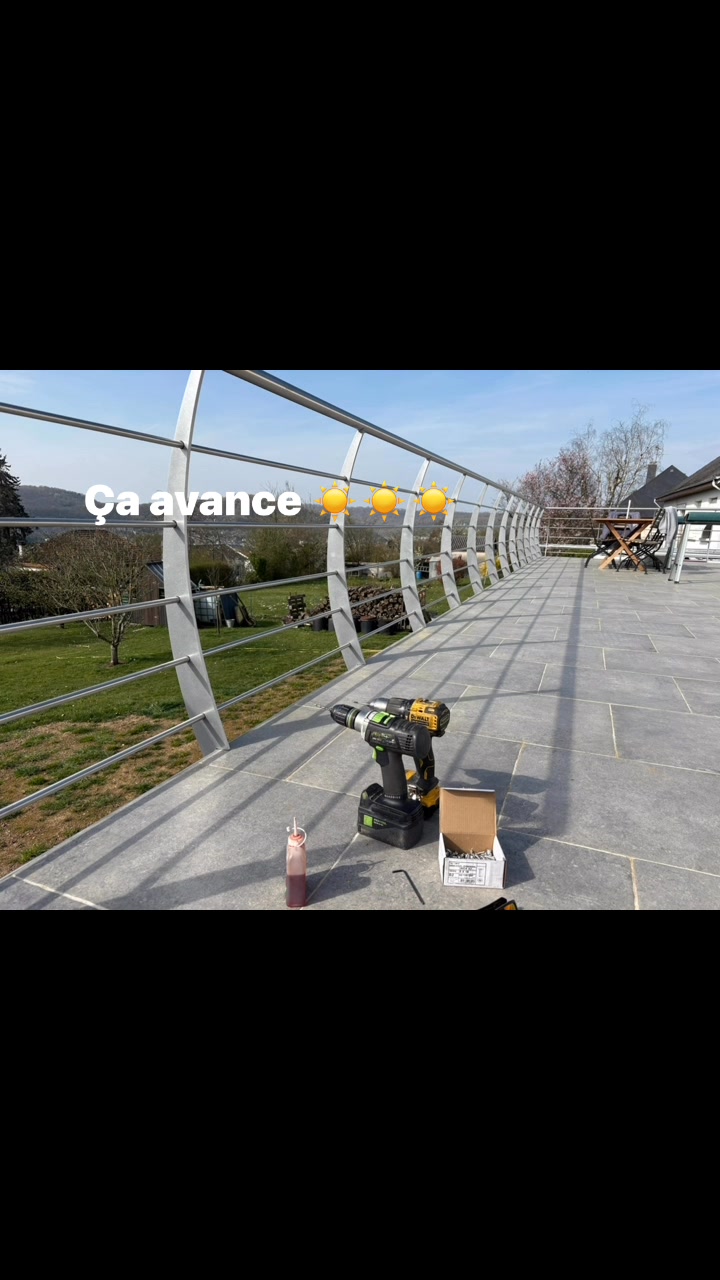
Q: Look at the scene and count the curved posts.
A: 12